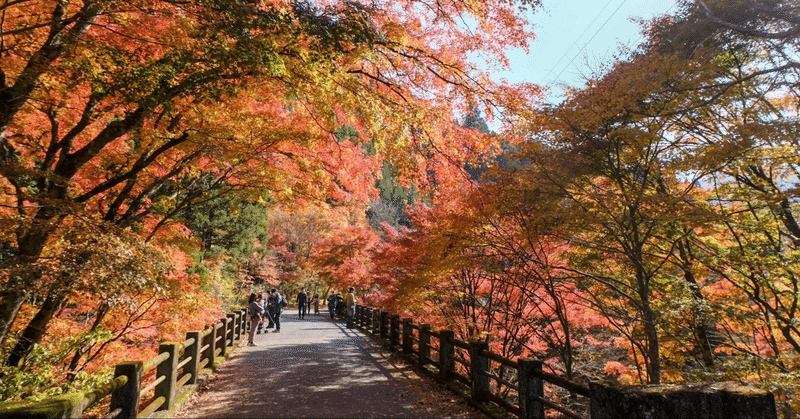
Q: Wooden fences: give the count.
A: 2